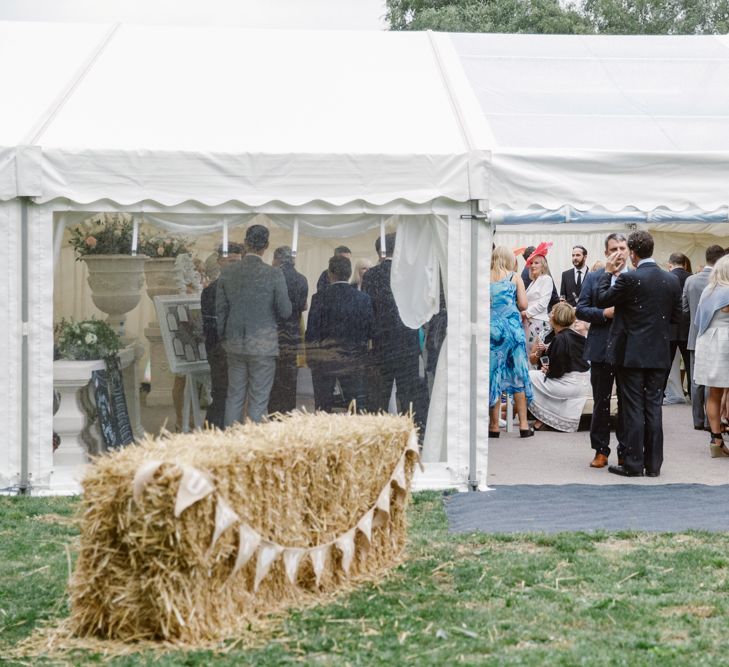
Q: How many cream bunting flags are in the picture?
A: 12